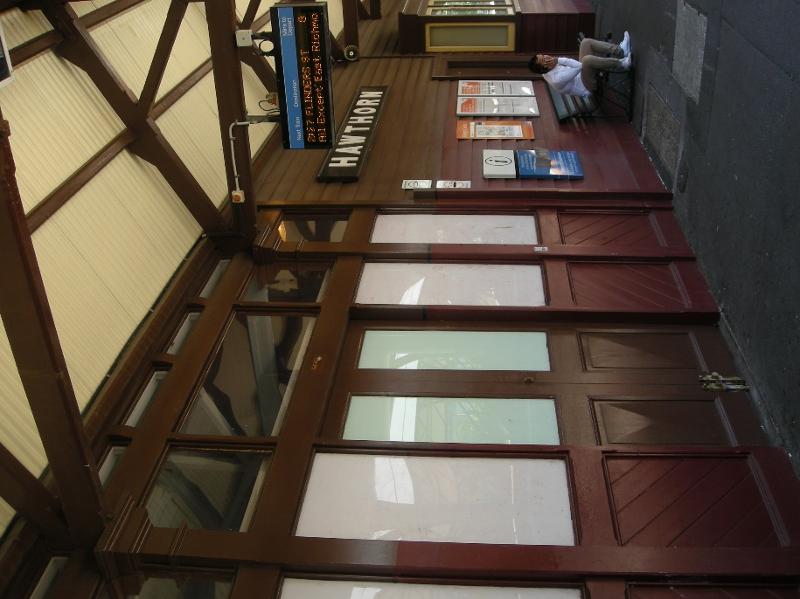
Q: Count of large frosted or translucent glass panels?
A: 6